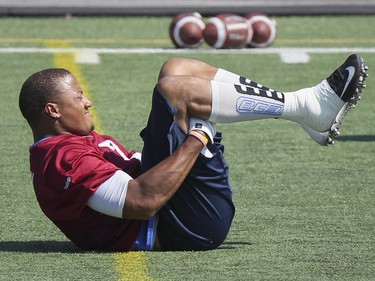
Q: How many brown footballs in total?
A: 3